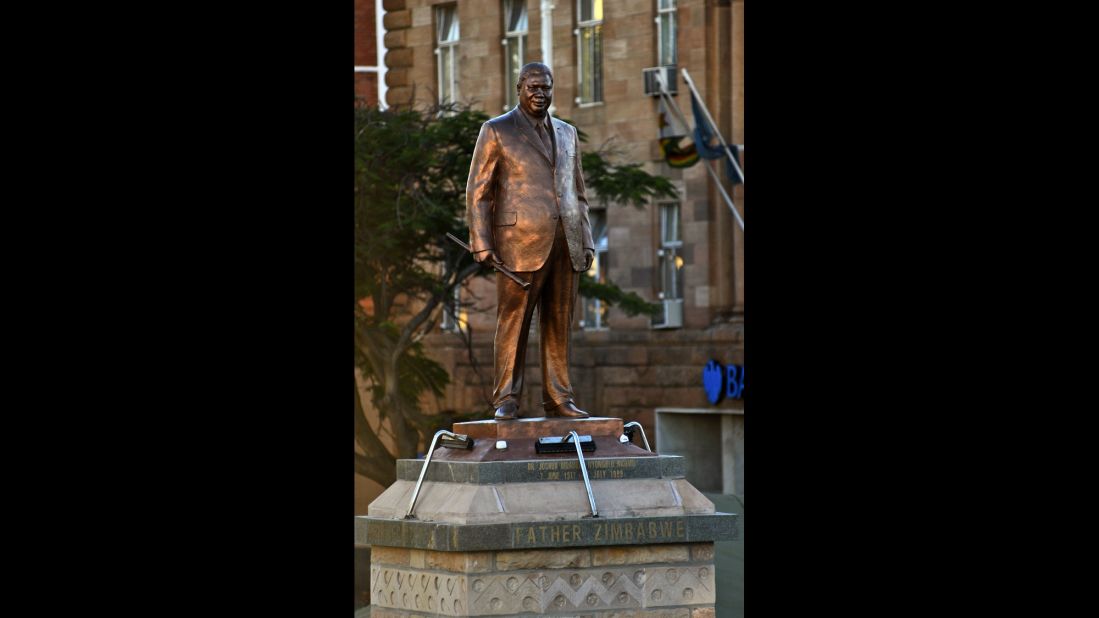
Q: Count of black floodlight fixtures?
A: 3